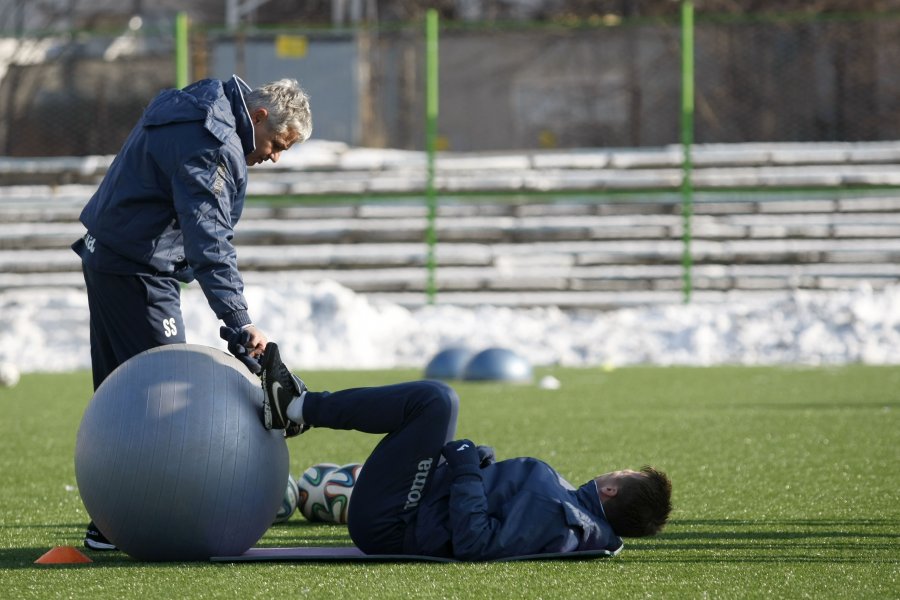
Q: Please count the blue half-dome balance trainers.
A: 2